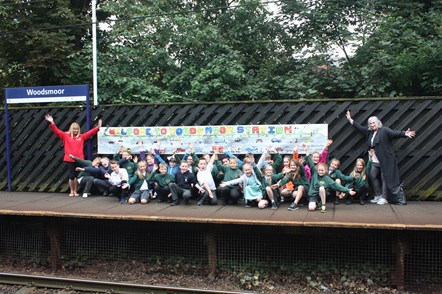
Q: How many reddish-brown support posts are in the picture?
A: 3